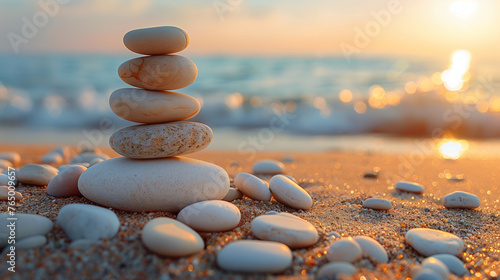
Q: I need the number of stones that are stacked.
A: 5